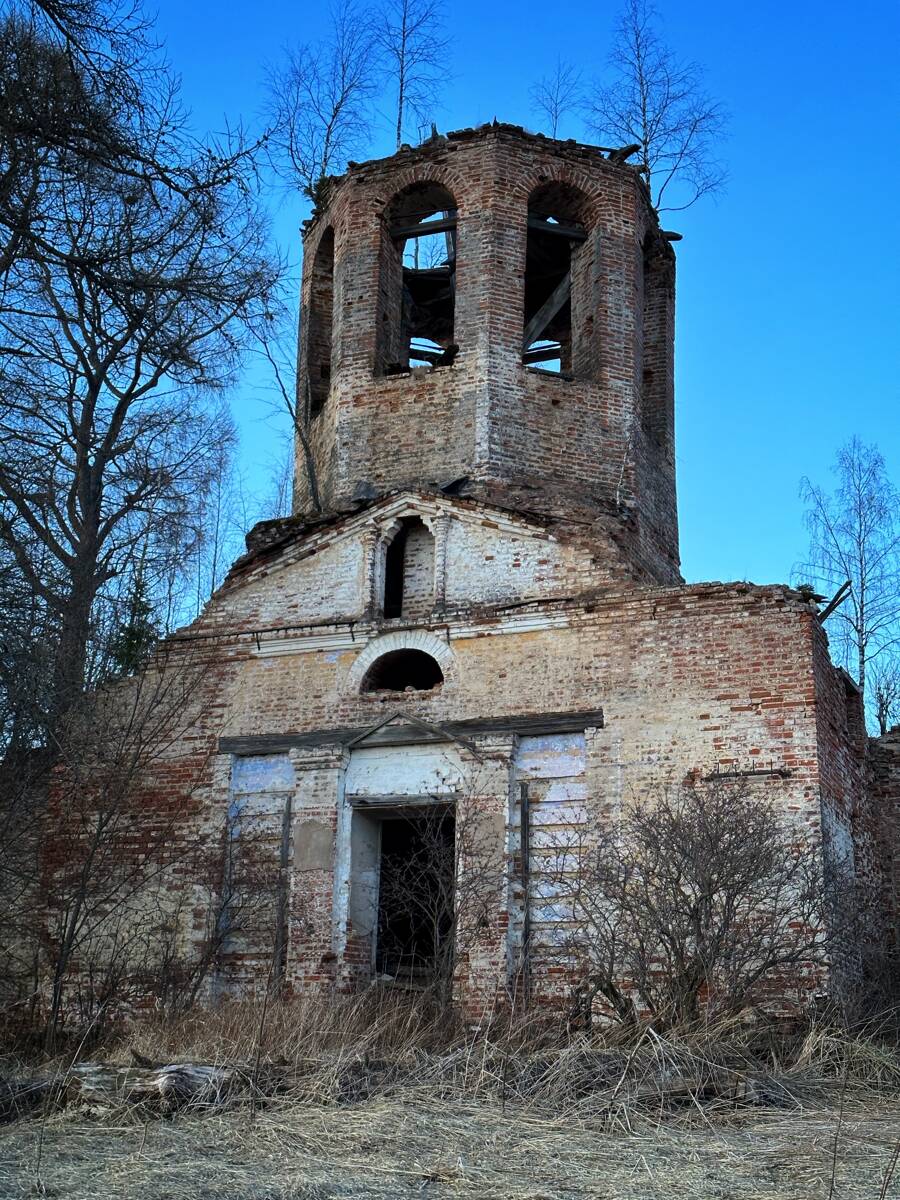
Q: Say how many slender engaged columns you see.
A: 2